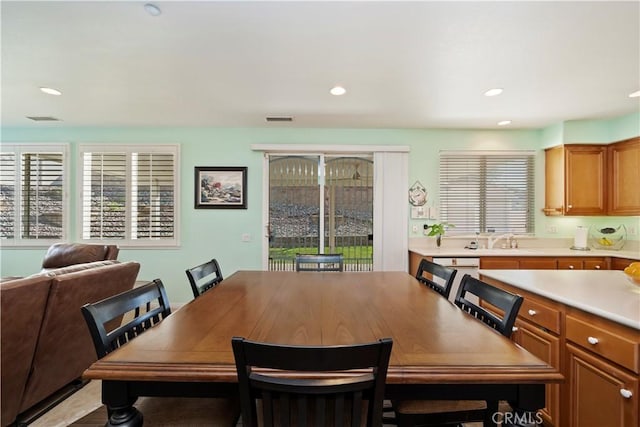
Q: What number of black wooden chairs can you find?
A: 6